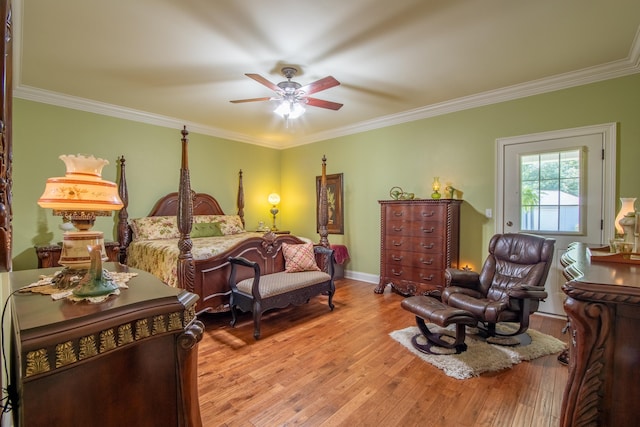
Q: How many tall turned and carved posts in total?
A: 4